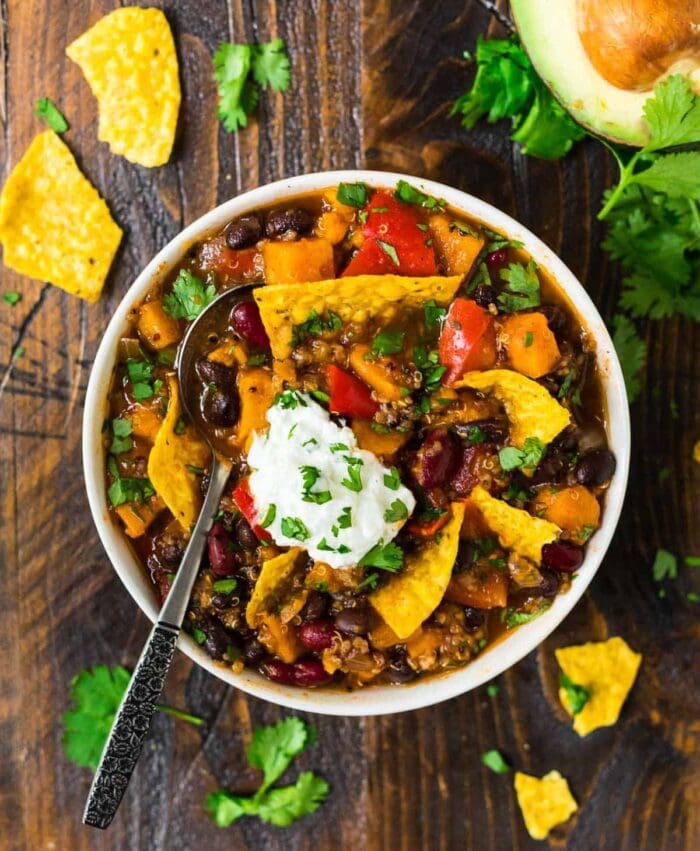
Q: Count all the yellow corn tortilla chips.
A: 10